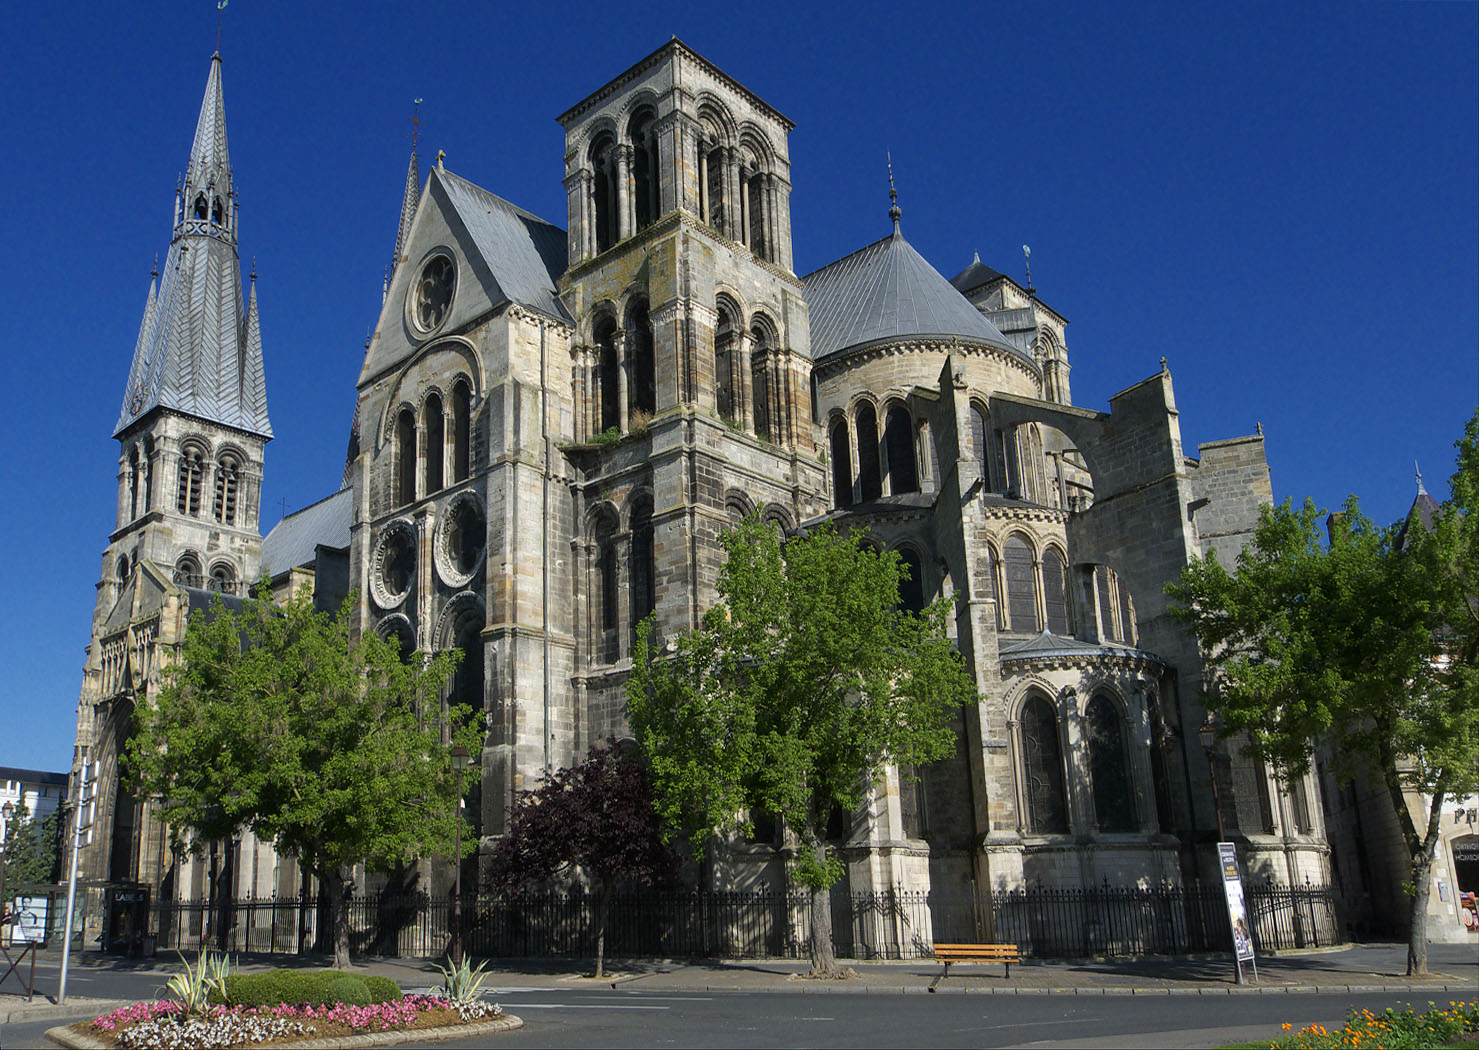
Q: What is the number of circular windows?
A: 3